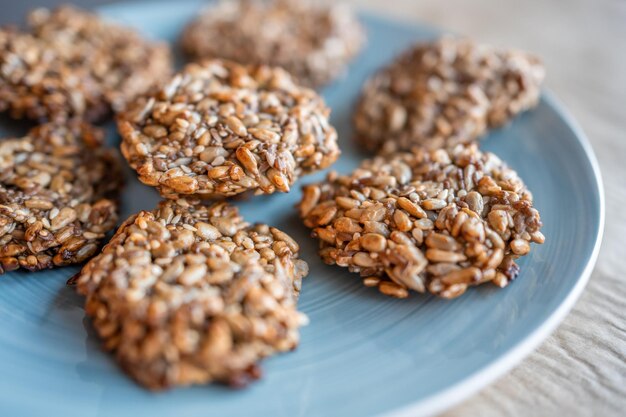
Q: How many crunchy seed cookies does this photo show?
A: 7